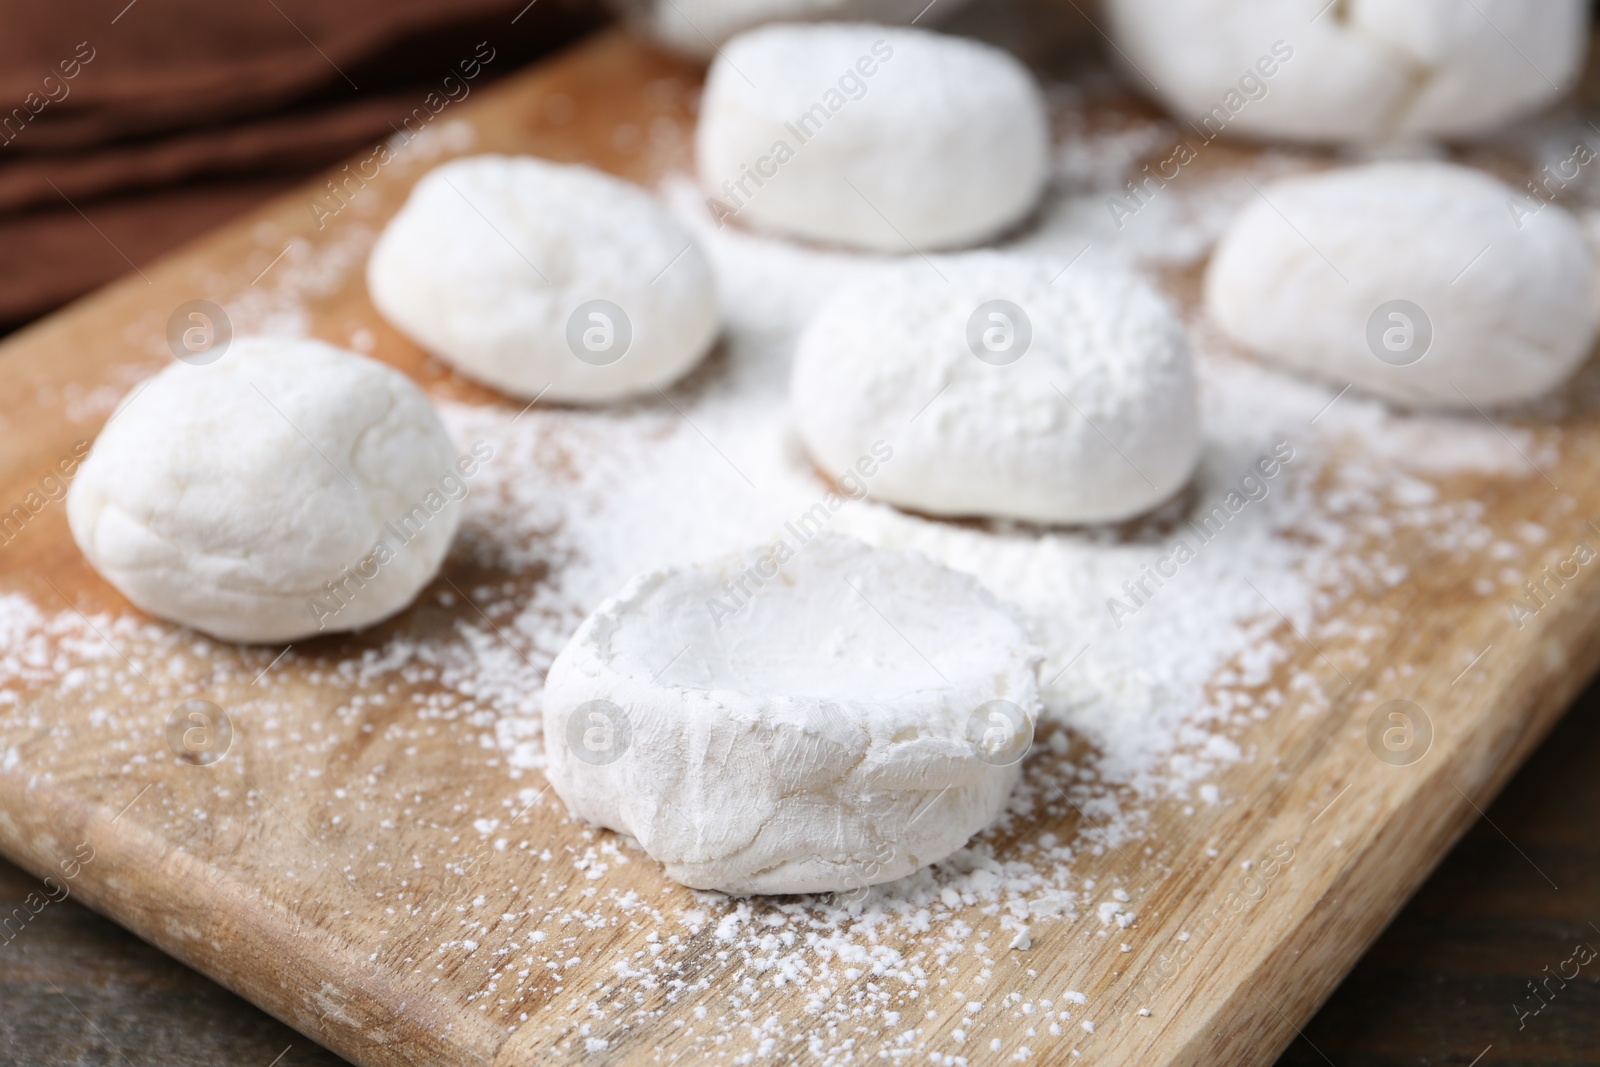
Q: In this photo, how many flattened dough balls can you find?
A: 1